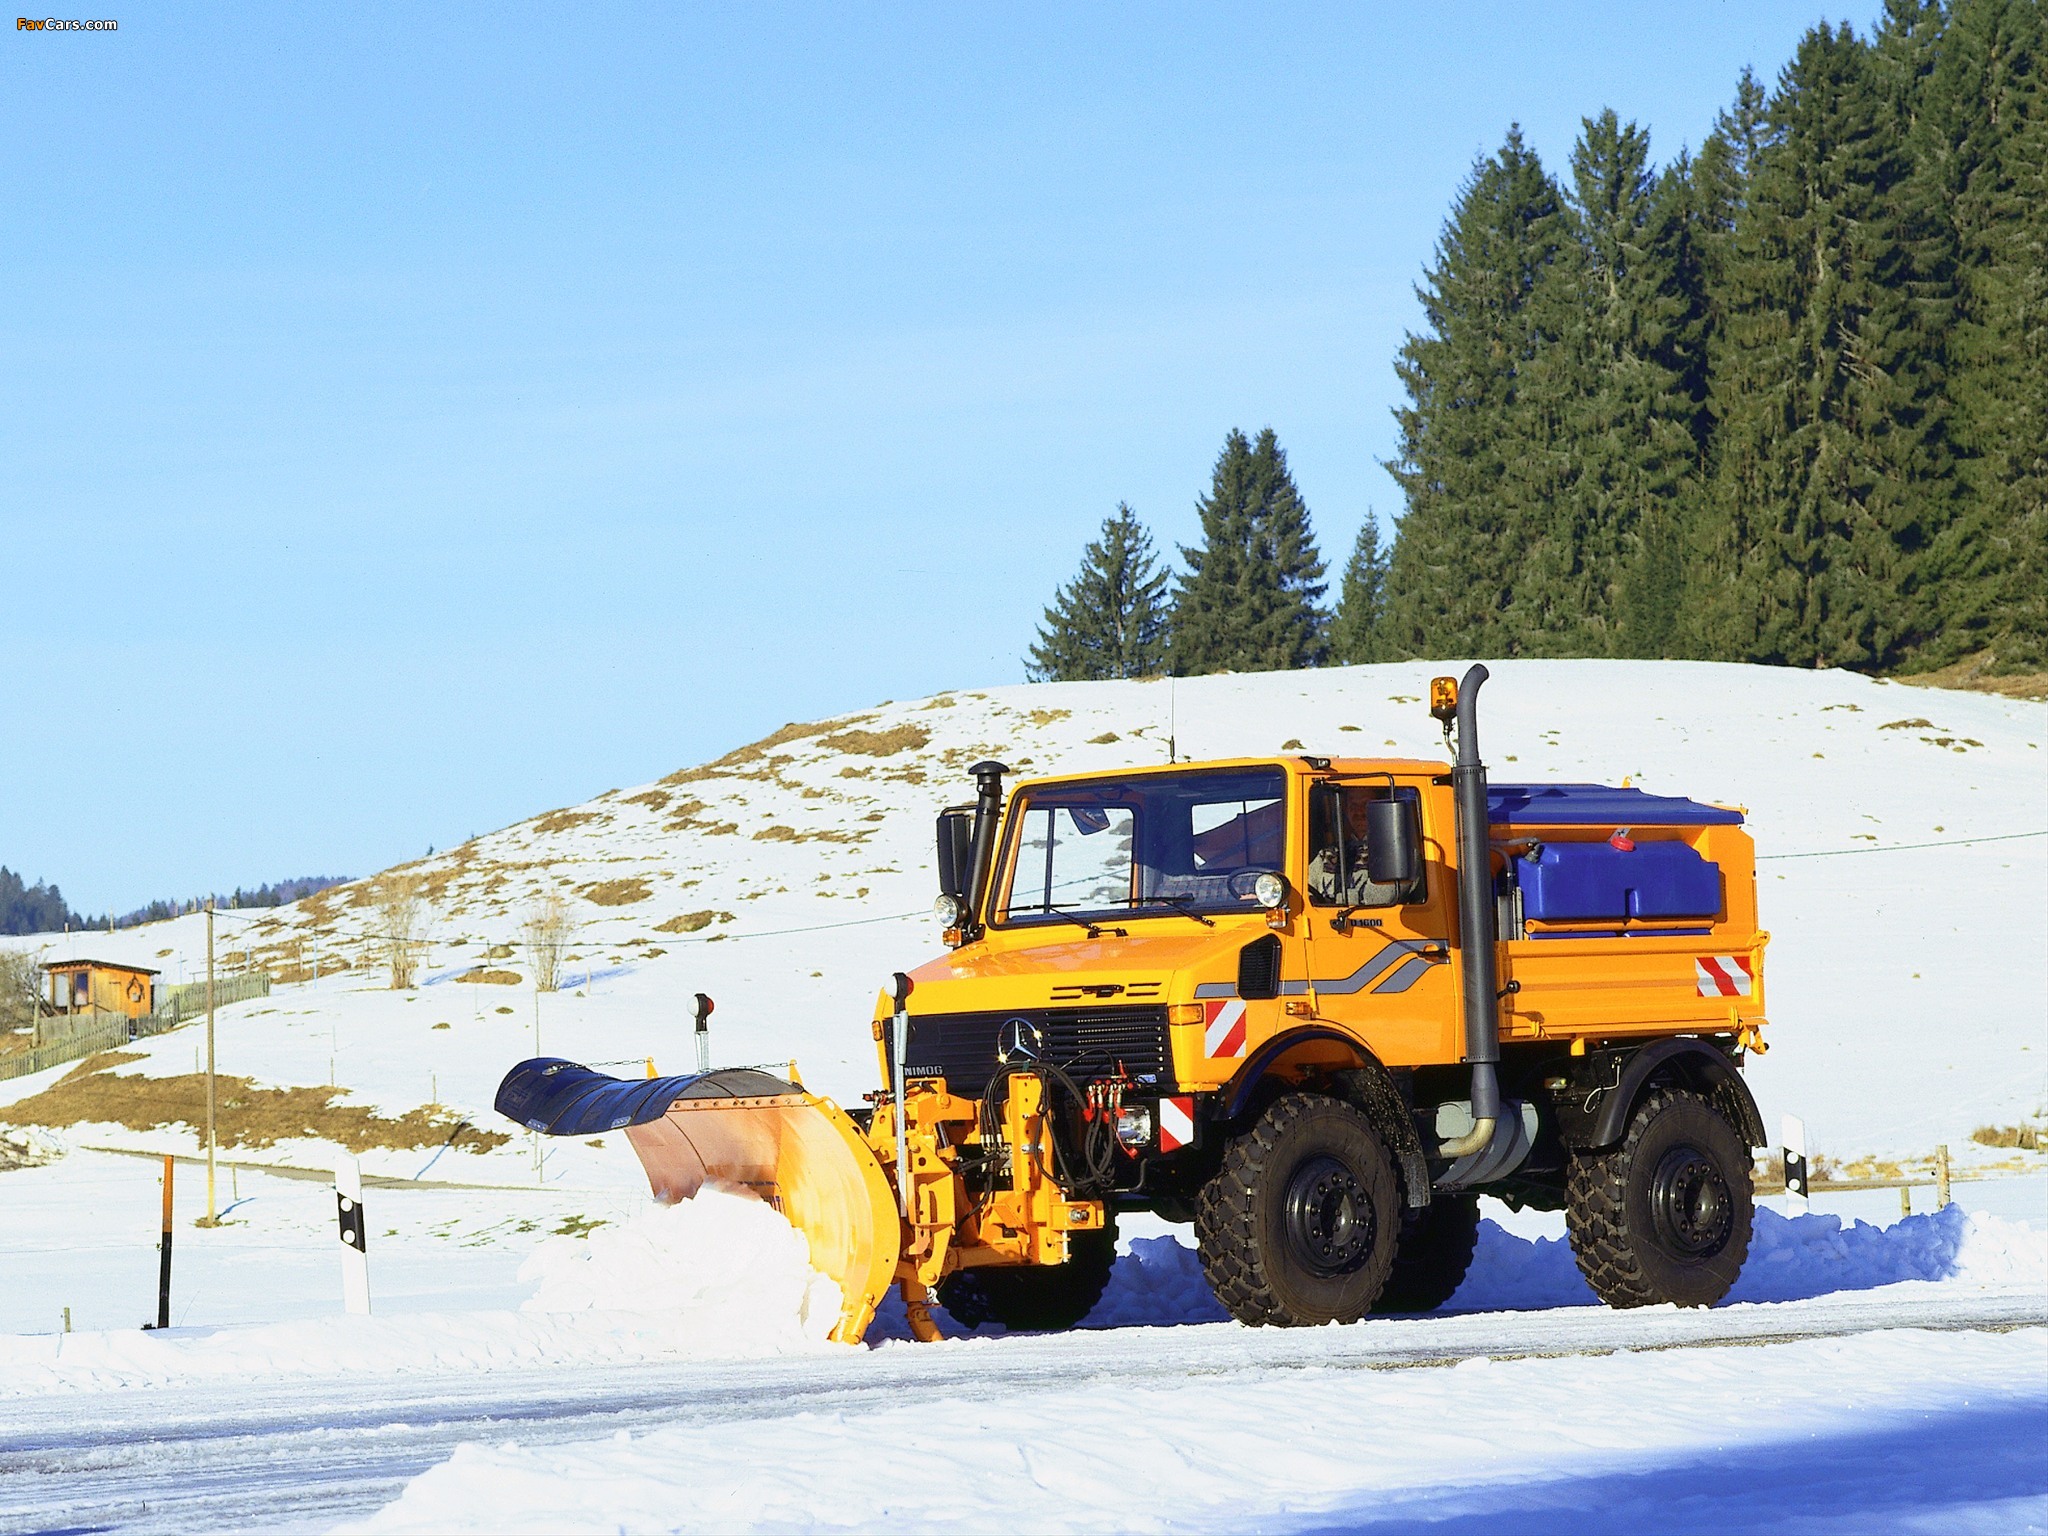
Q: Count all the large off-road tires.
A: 4